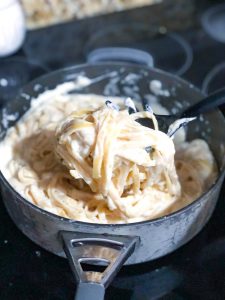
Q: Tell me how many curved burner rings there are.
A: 3